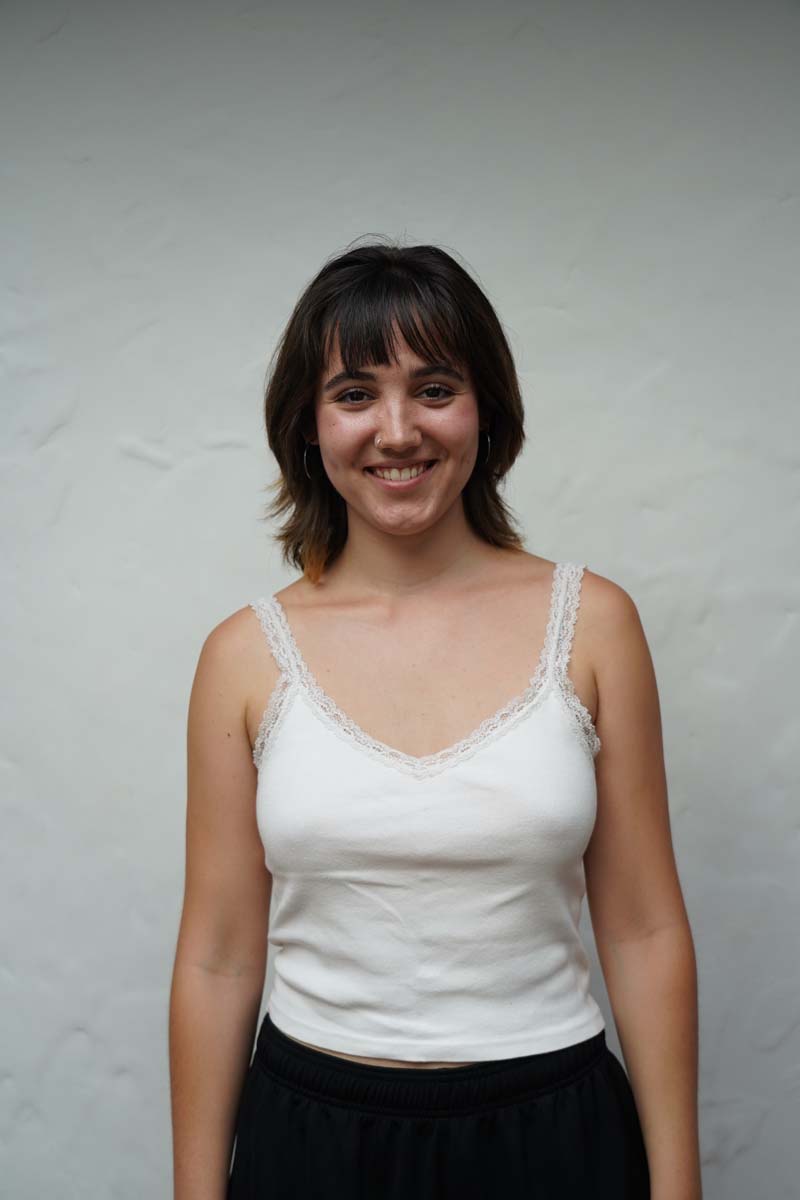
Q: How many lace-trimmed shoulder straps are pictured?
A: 2